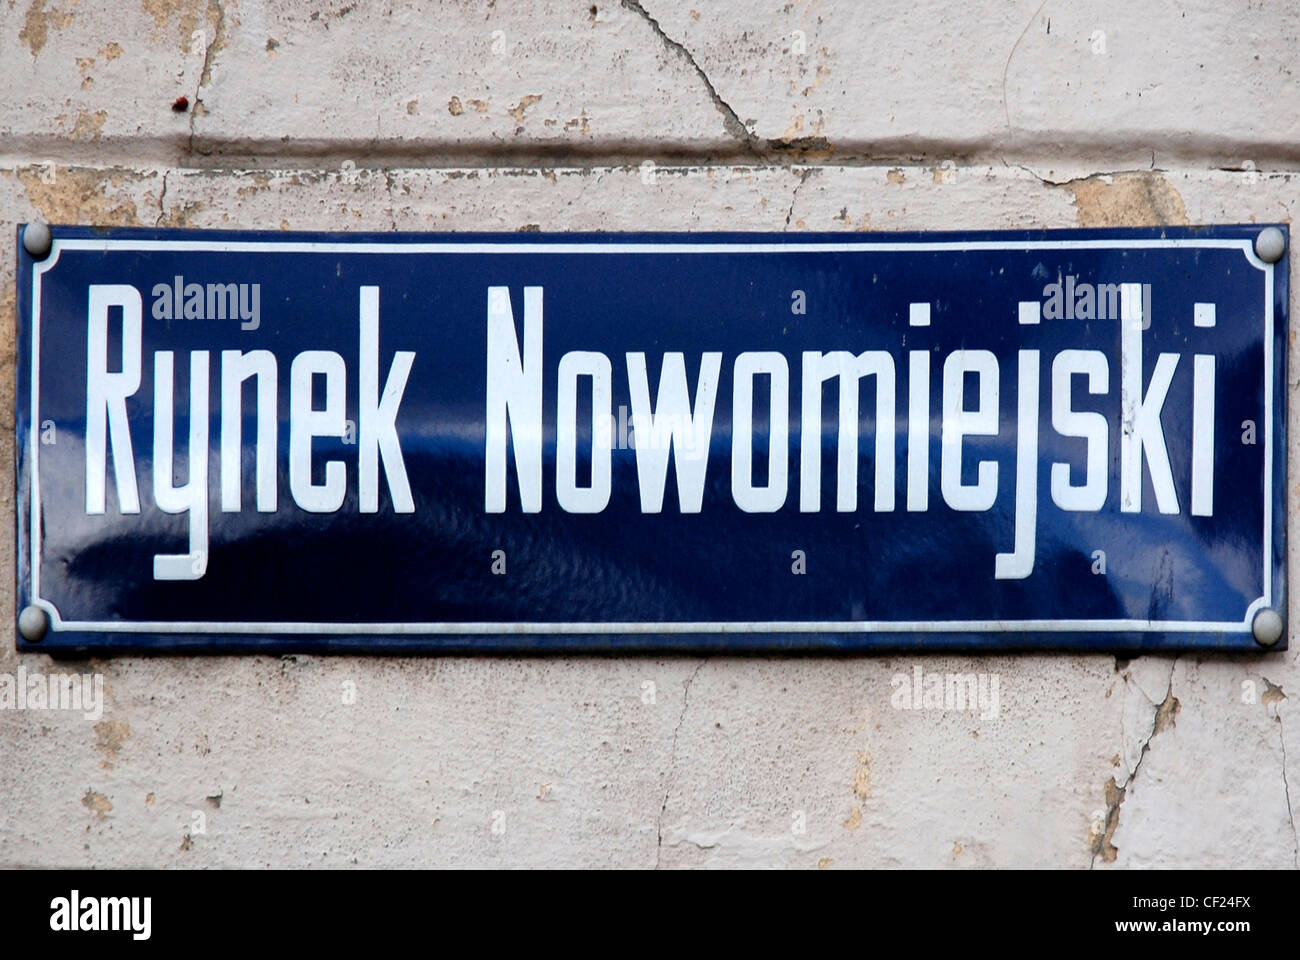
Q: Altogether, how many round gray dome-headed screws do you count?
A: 4